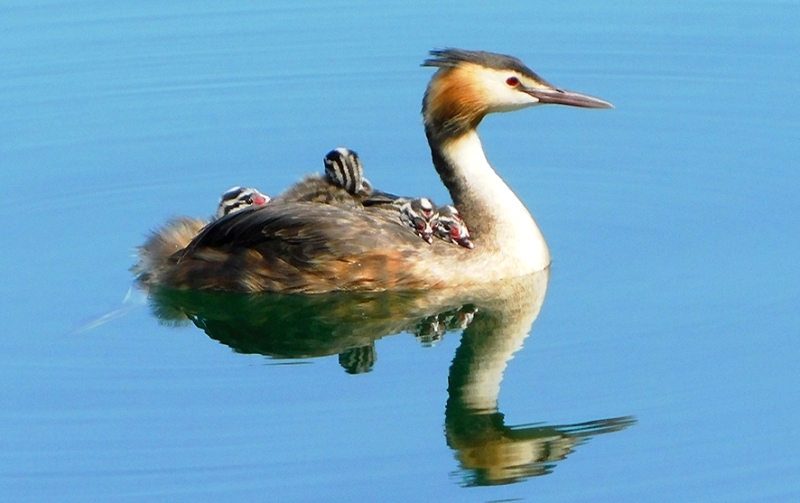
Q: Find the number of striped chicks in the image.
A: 4